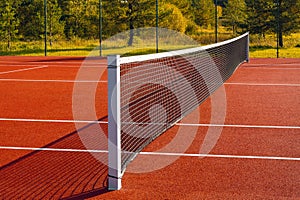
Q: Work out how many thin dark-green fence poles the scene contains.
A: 5